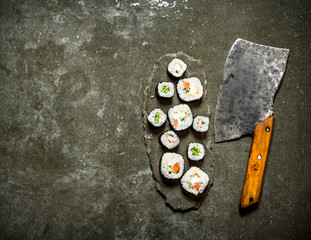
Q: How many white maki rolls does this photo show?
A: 10